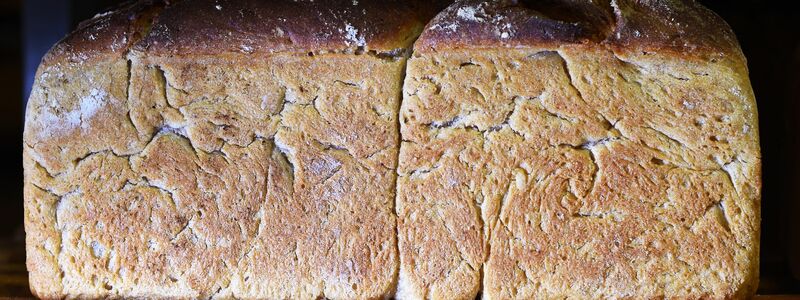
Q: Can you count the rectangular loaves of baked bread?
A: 2